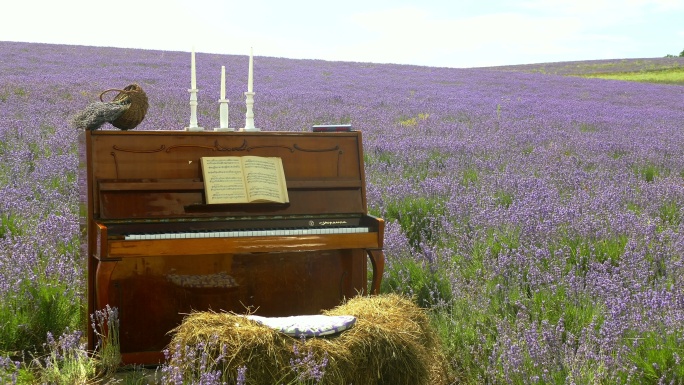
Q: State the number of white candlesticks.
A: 3